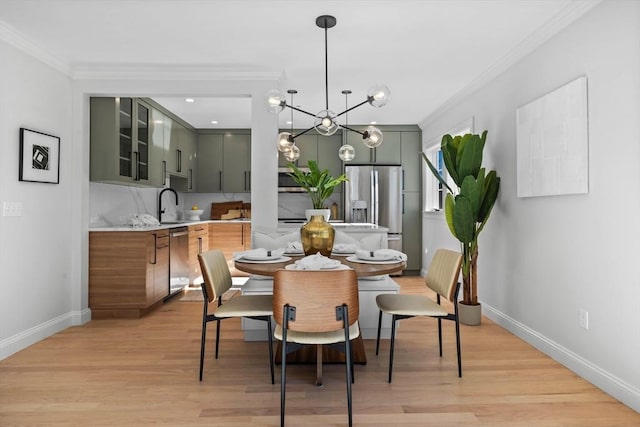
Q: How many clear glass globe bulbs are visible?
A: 7